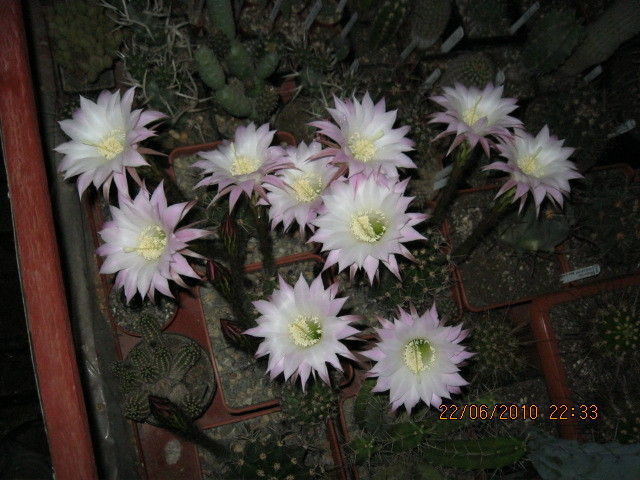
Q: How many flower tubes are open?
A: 10